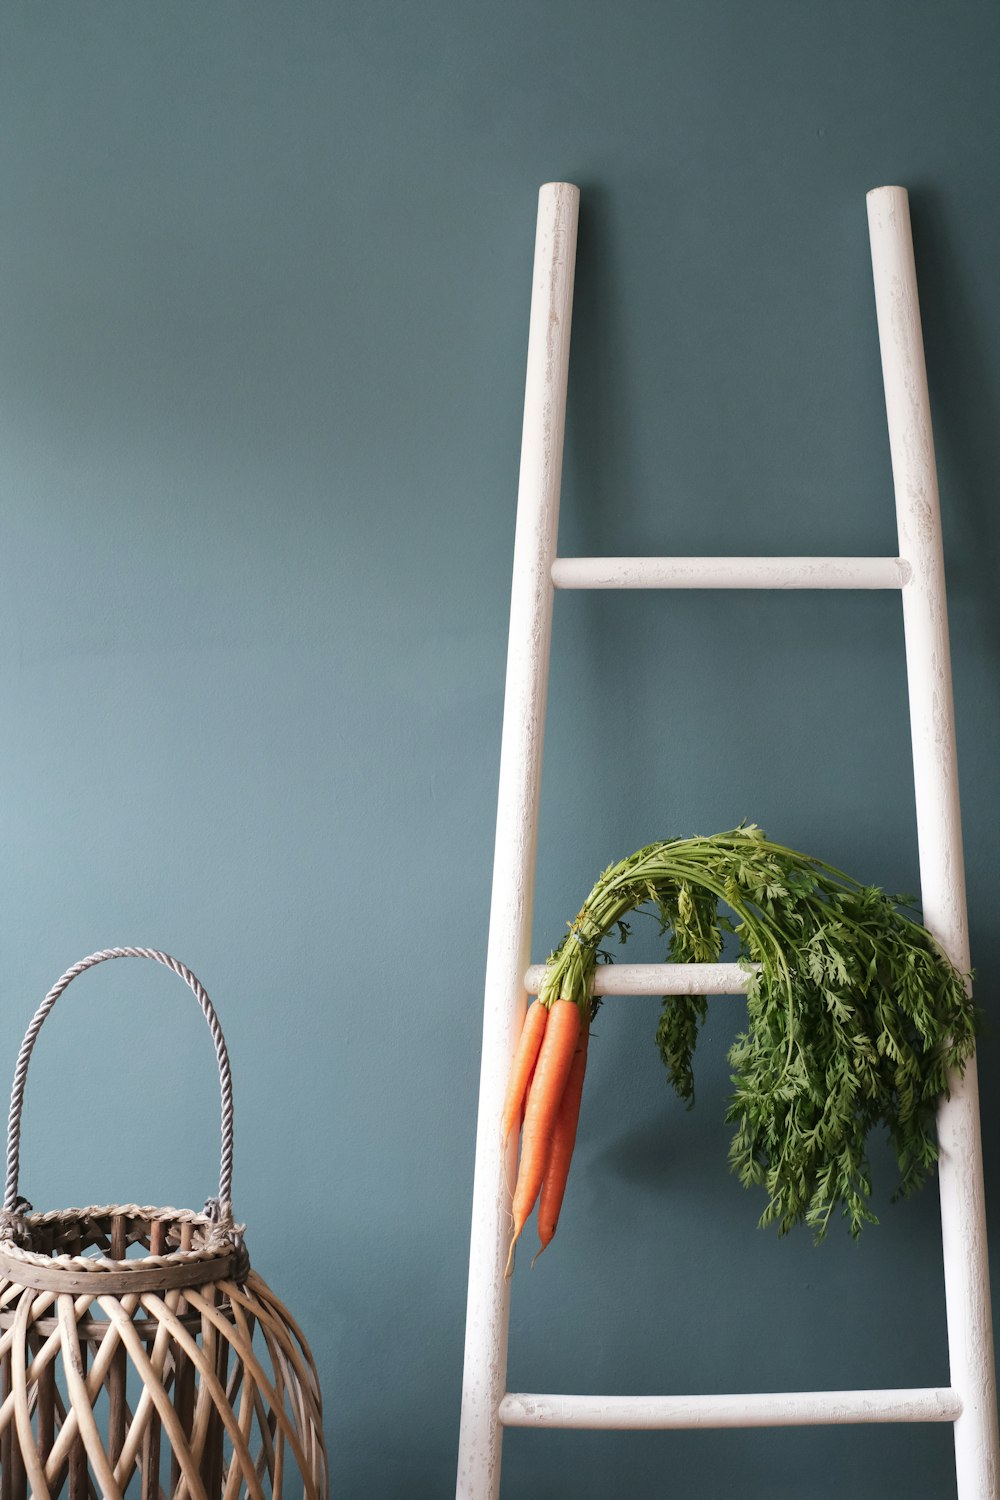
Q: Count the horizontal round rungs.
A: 3